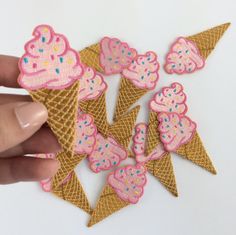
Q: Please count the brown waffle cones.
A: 12